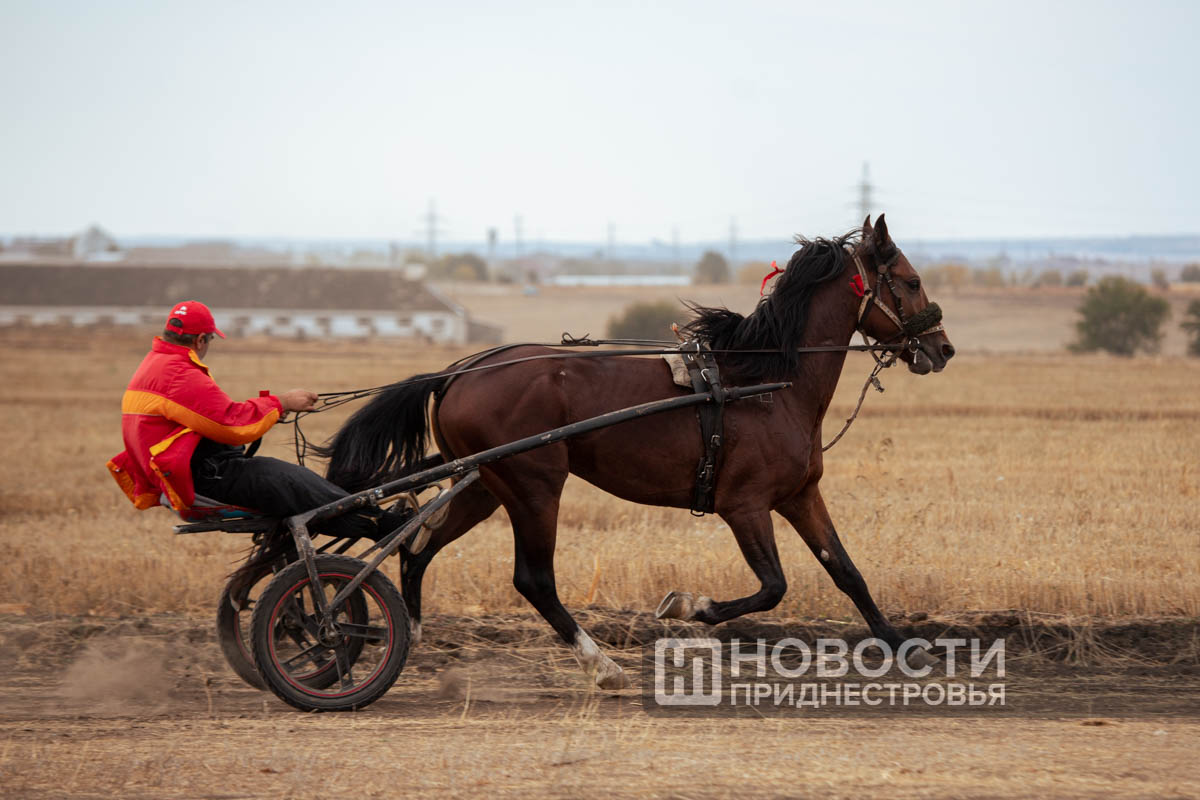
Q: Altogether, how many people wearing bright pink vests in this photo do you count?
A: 0